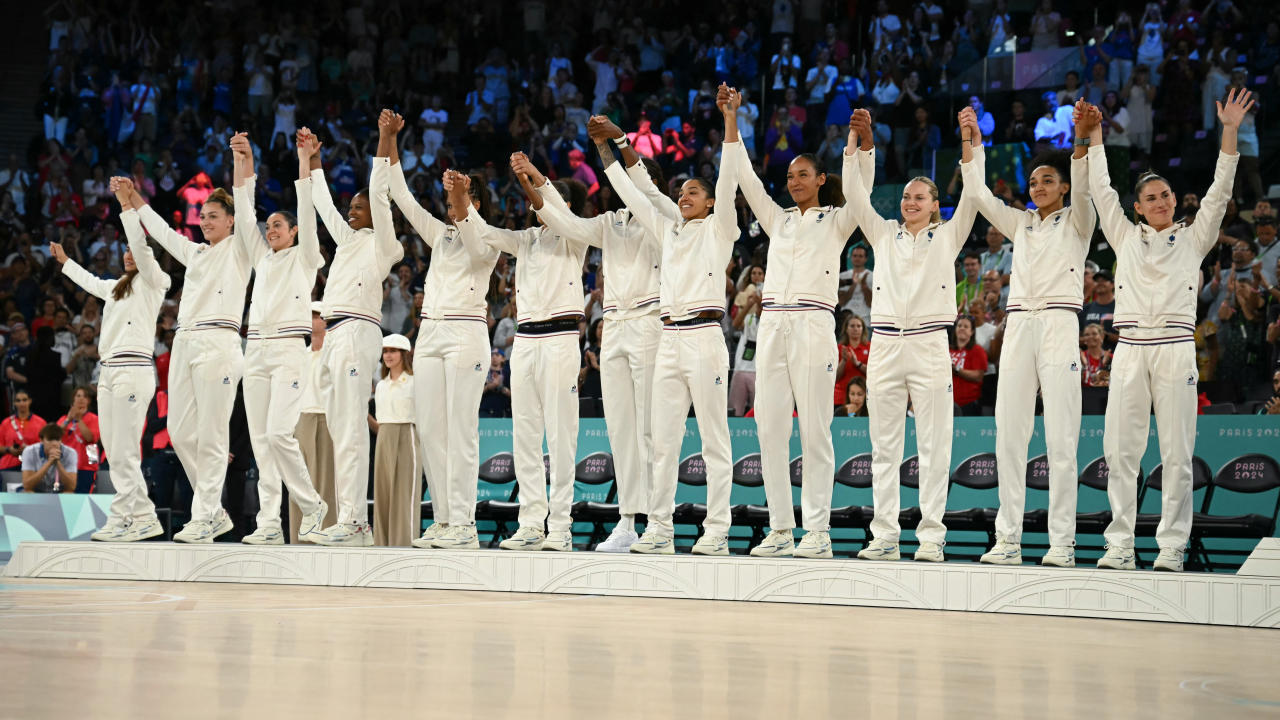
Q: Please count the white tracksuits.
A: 12